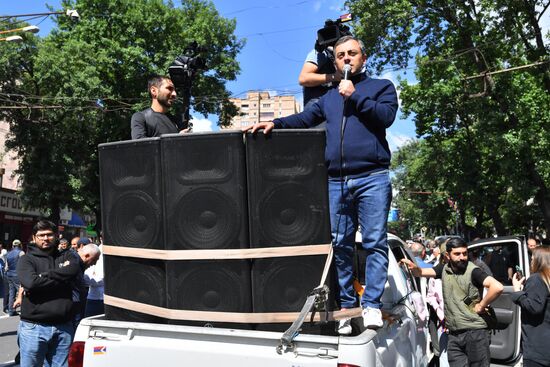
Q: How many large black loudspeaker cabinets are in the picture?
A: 3